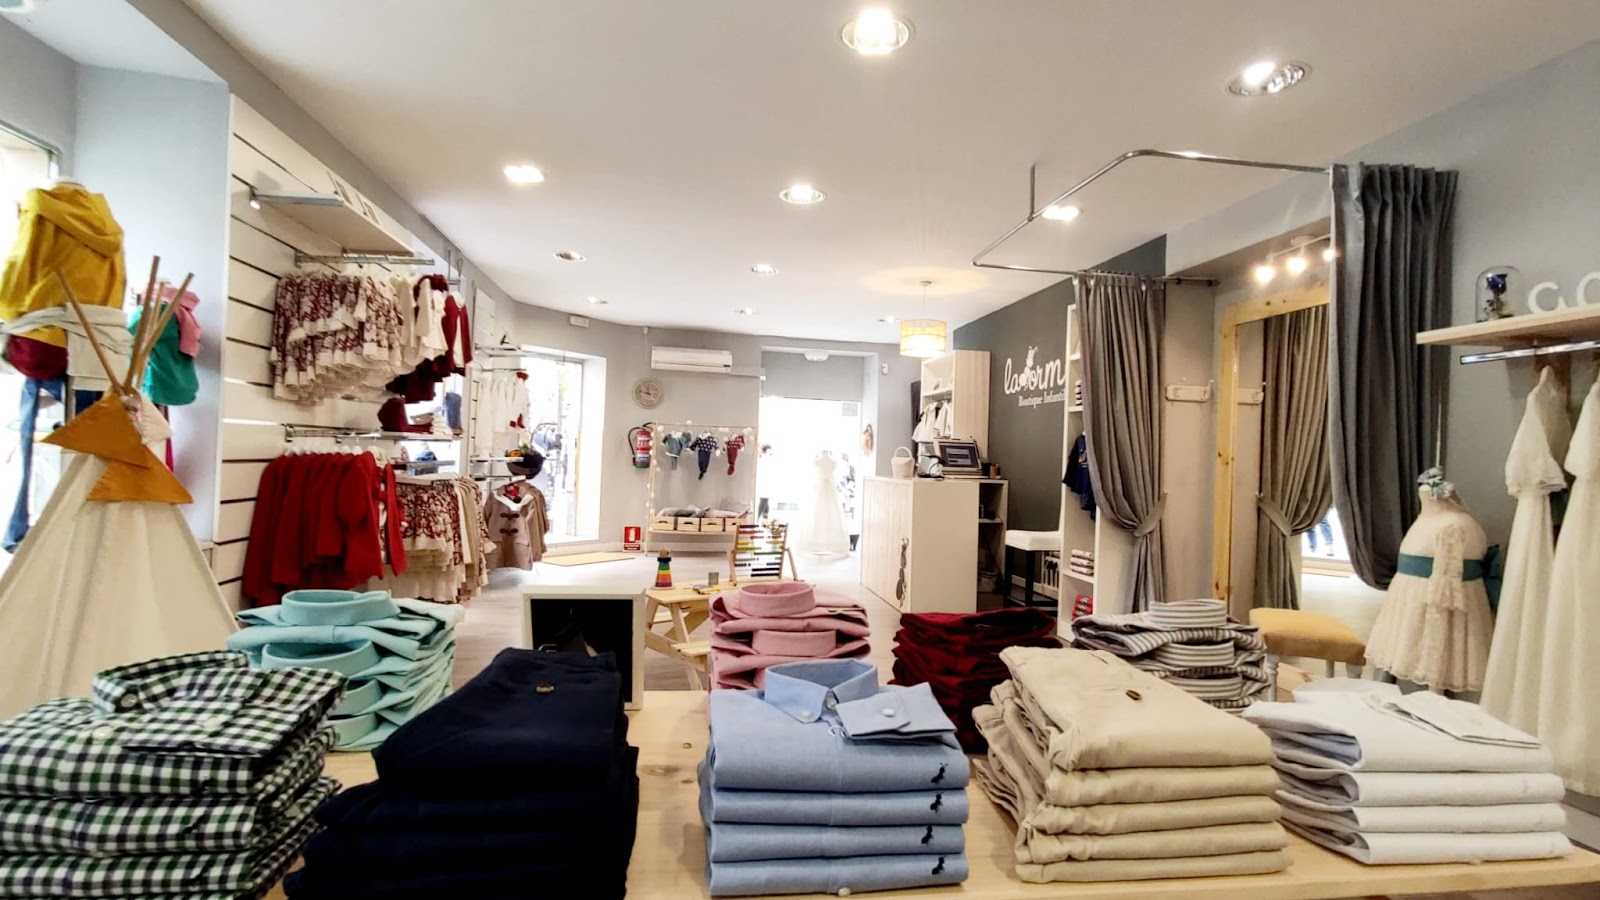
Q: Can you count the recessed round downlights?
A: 10